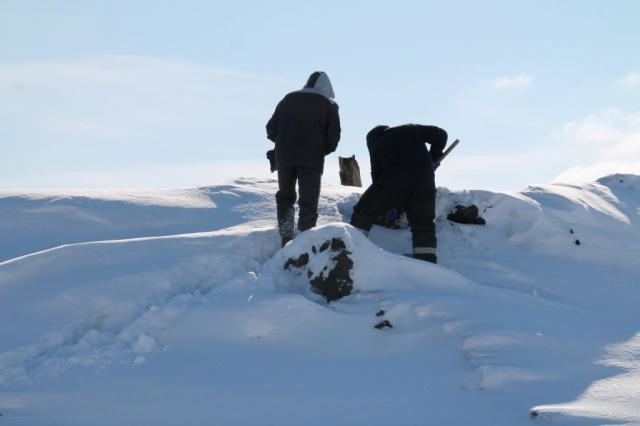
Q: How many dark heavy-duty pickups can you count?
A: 0